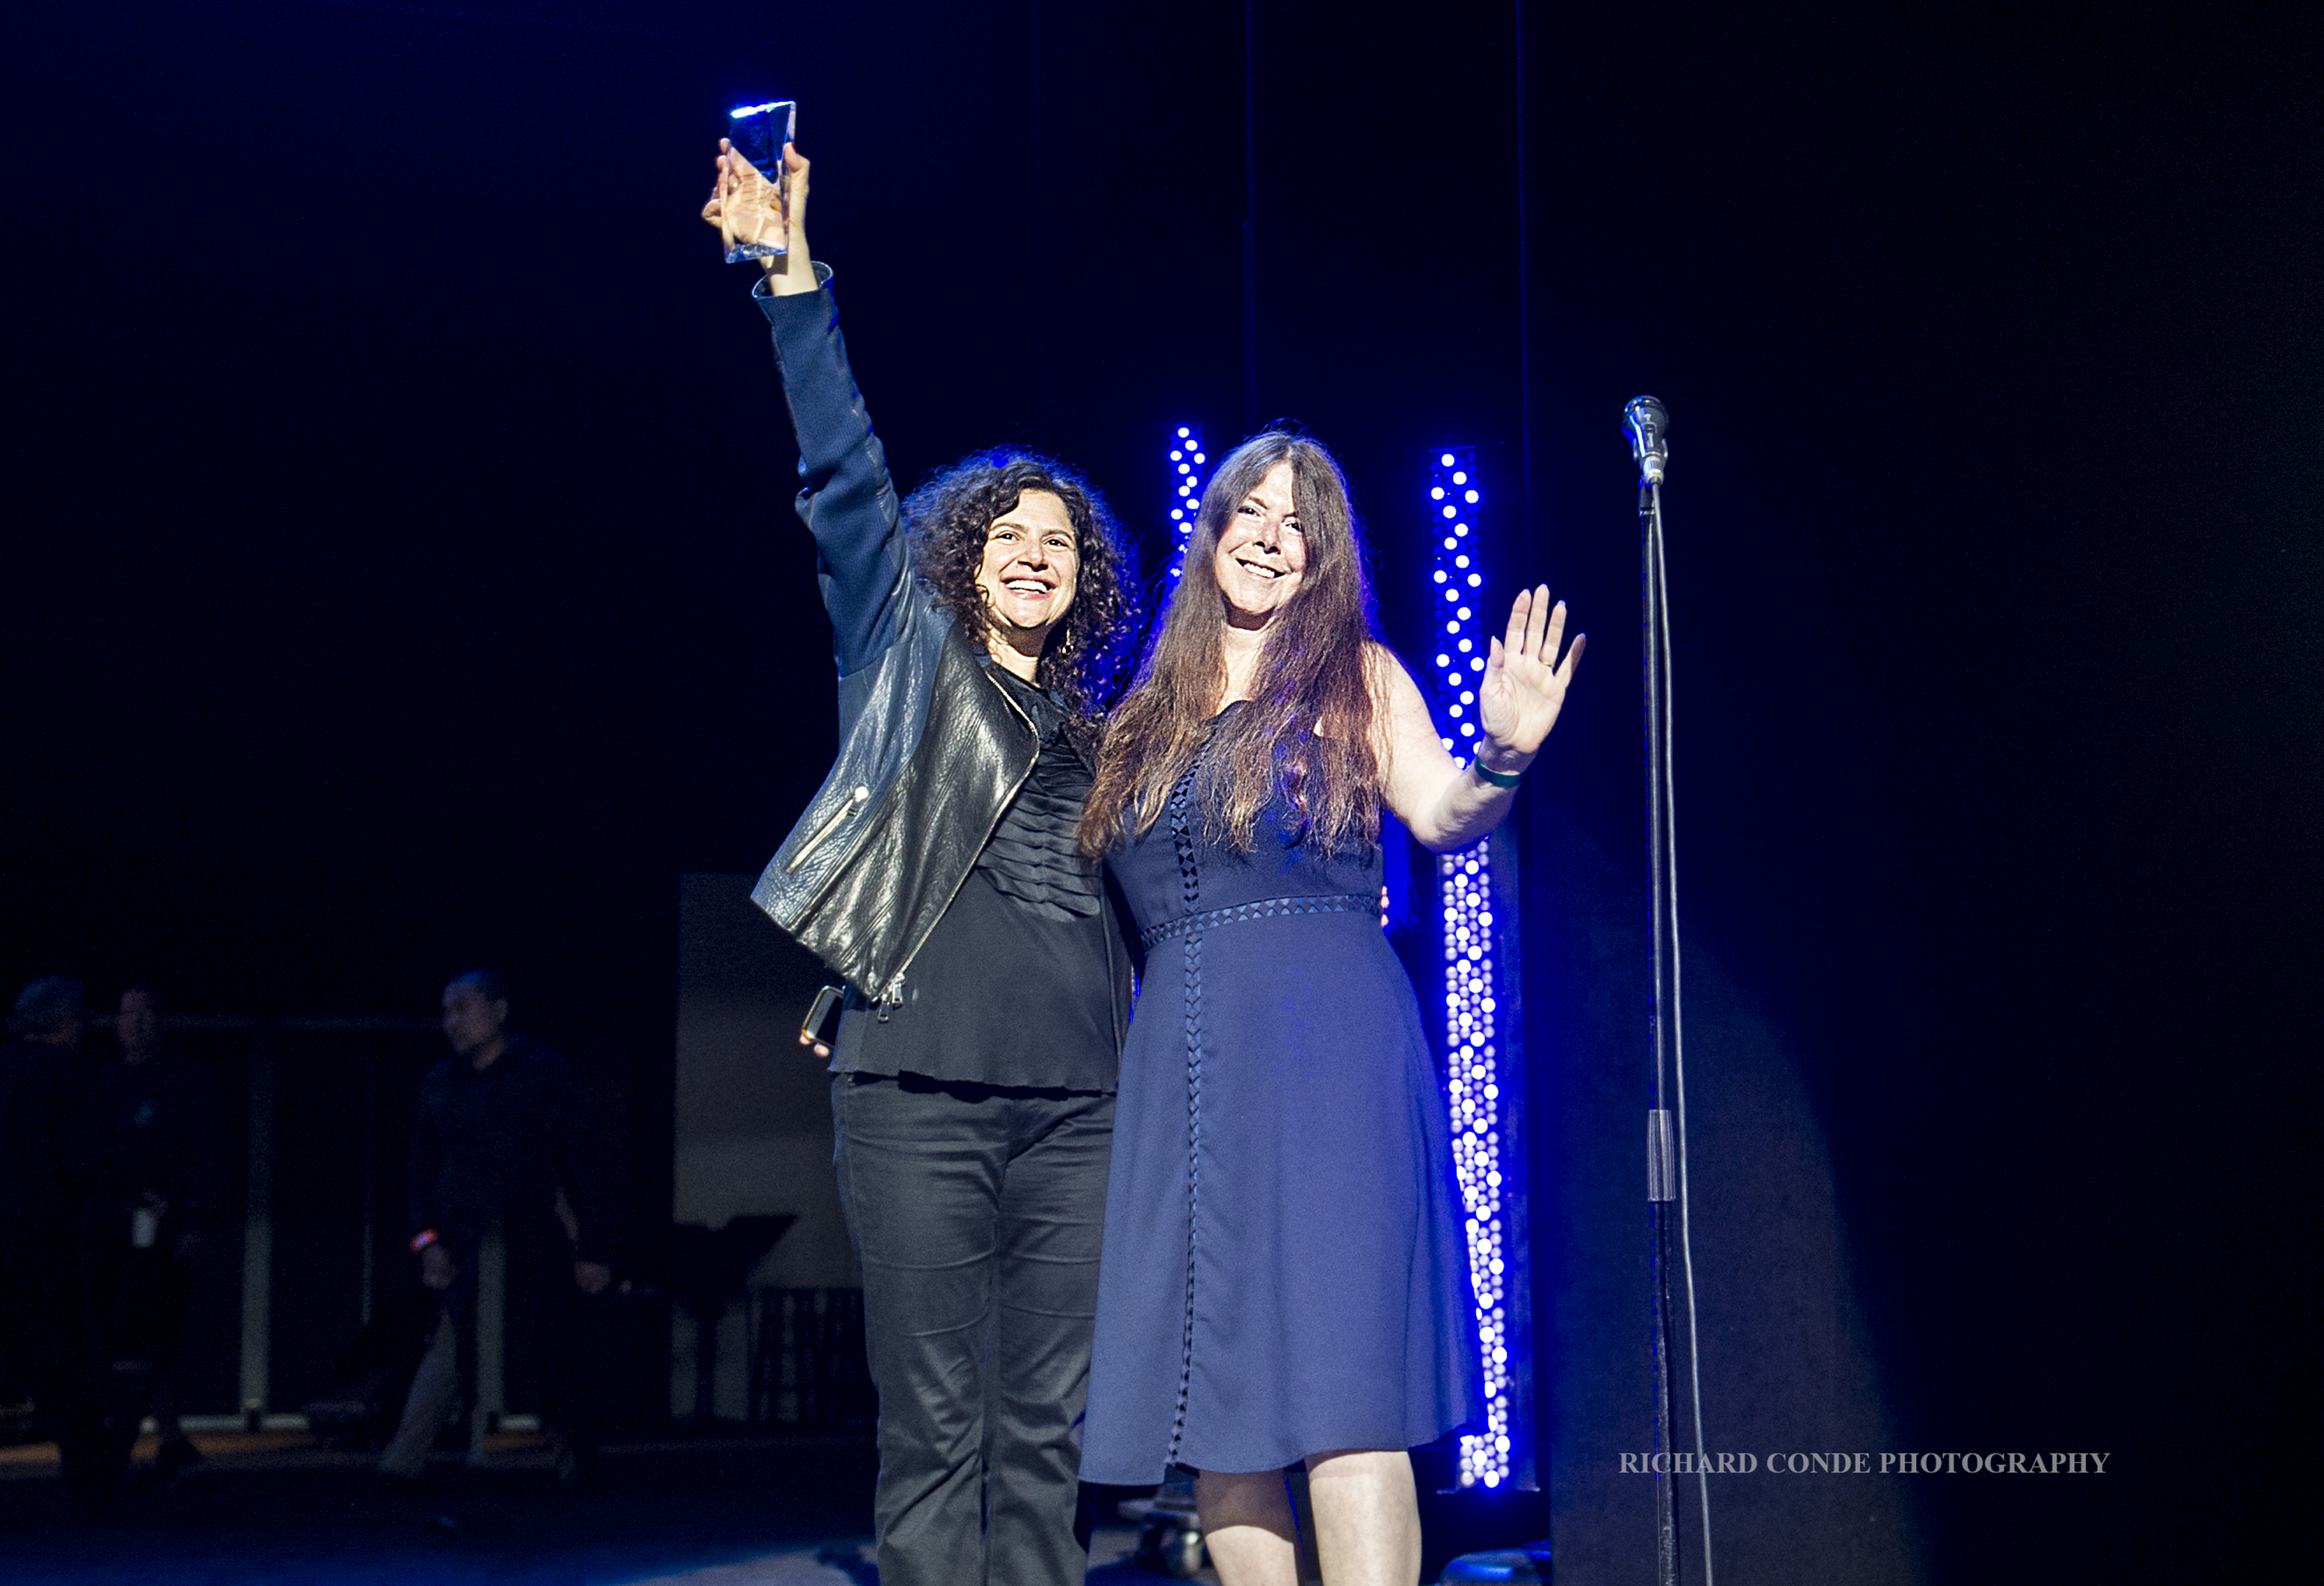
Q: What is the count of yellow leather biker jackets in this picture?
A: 0